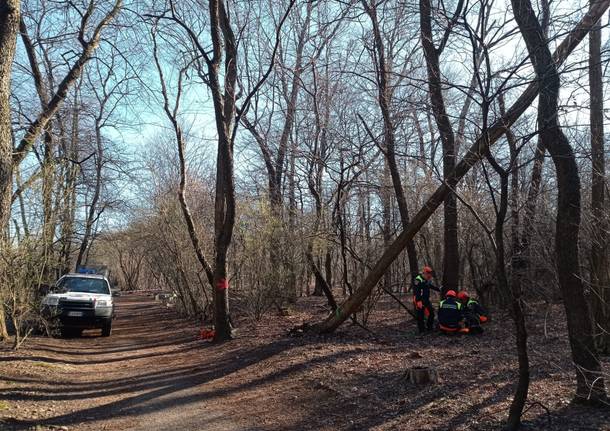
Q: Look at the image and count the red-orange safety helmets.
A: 3